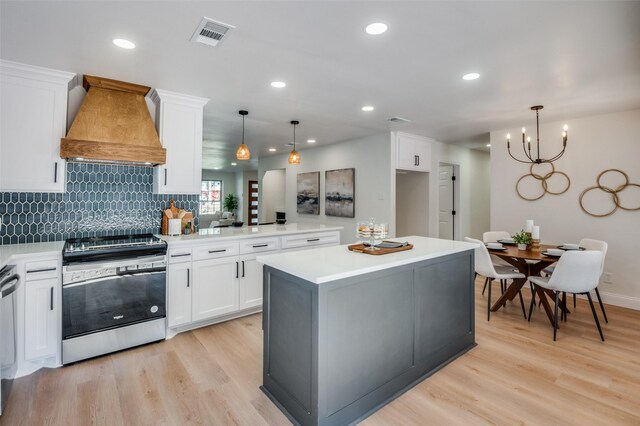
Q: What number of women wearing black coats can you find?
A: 0